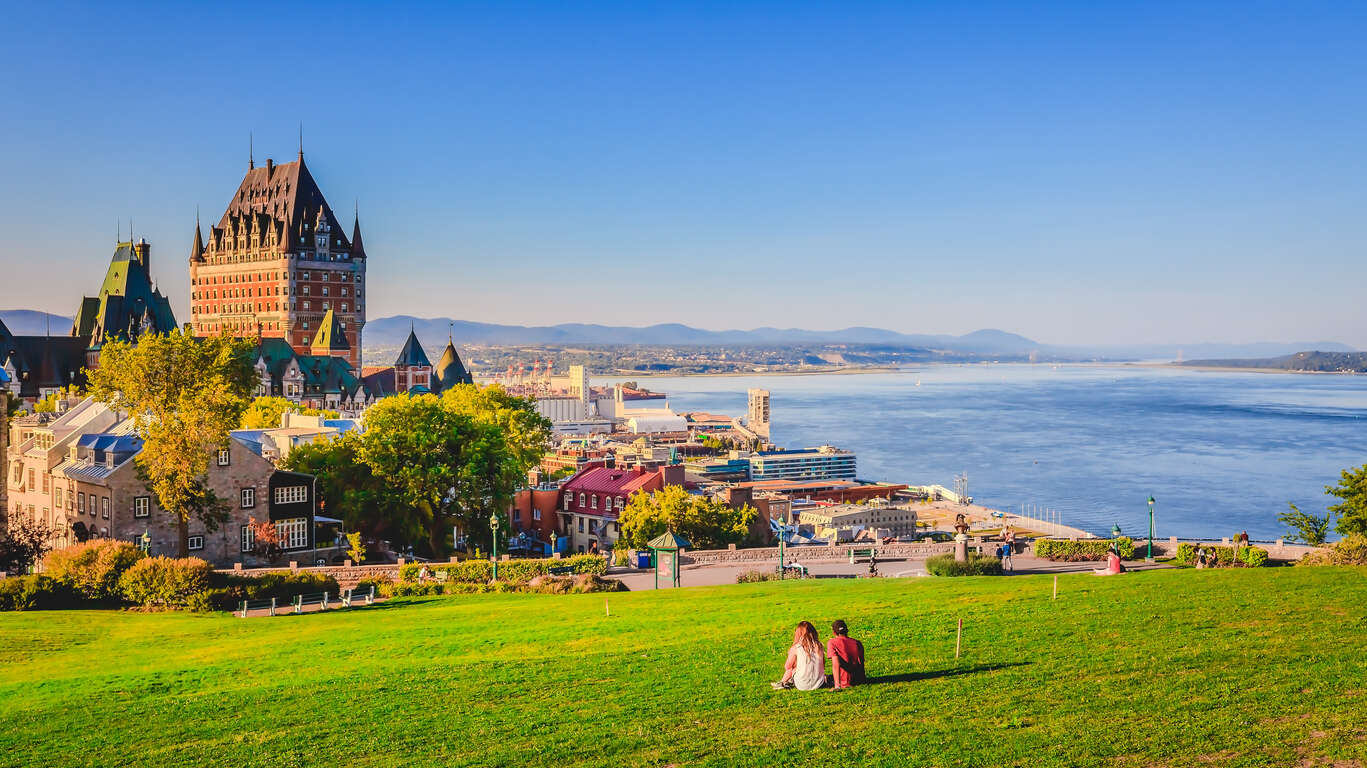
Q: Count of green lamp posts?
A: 6